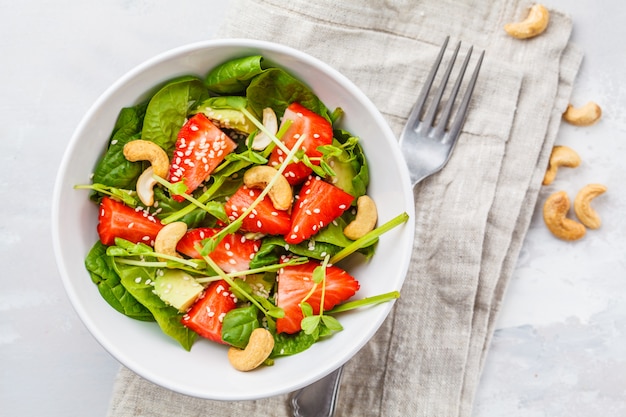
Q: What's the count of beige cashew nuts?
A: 12